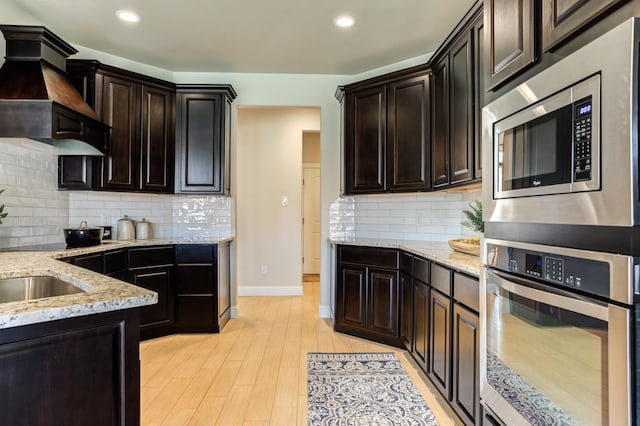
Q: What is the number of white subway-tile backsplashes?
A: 2